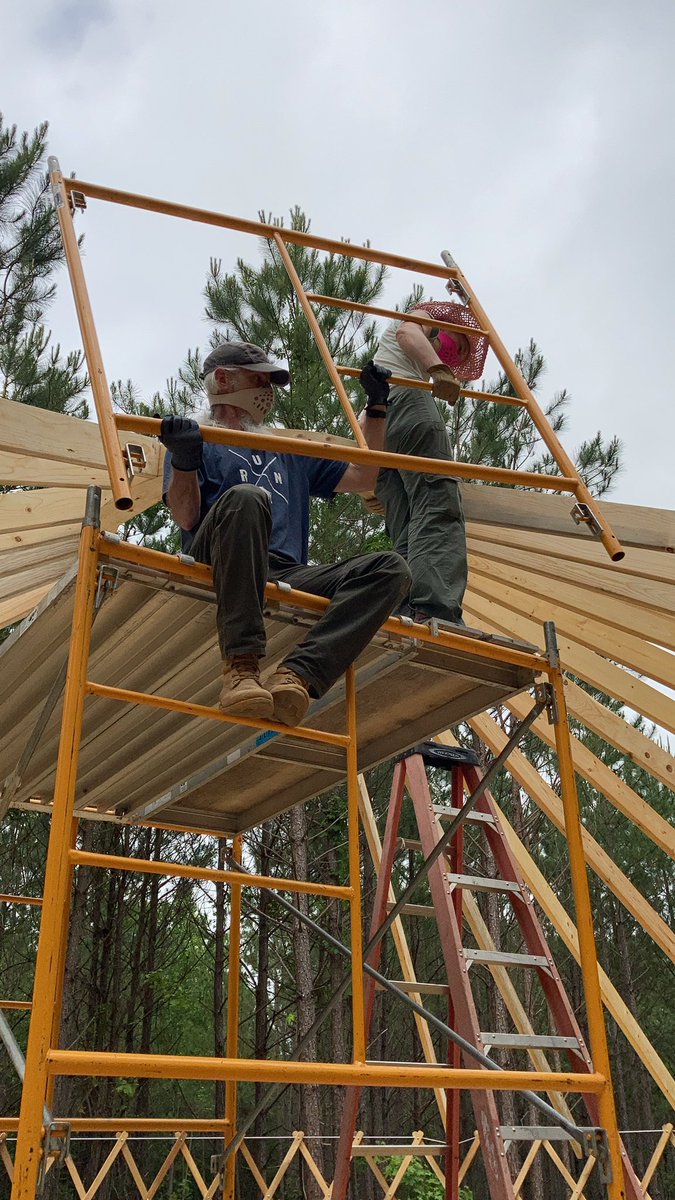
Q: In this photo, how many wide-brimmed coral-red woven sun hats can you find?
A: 1